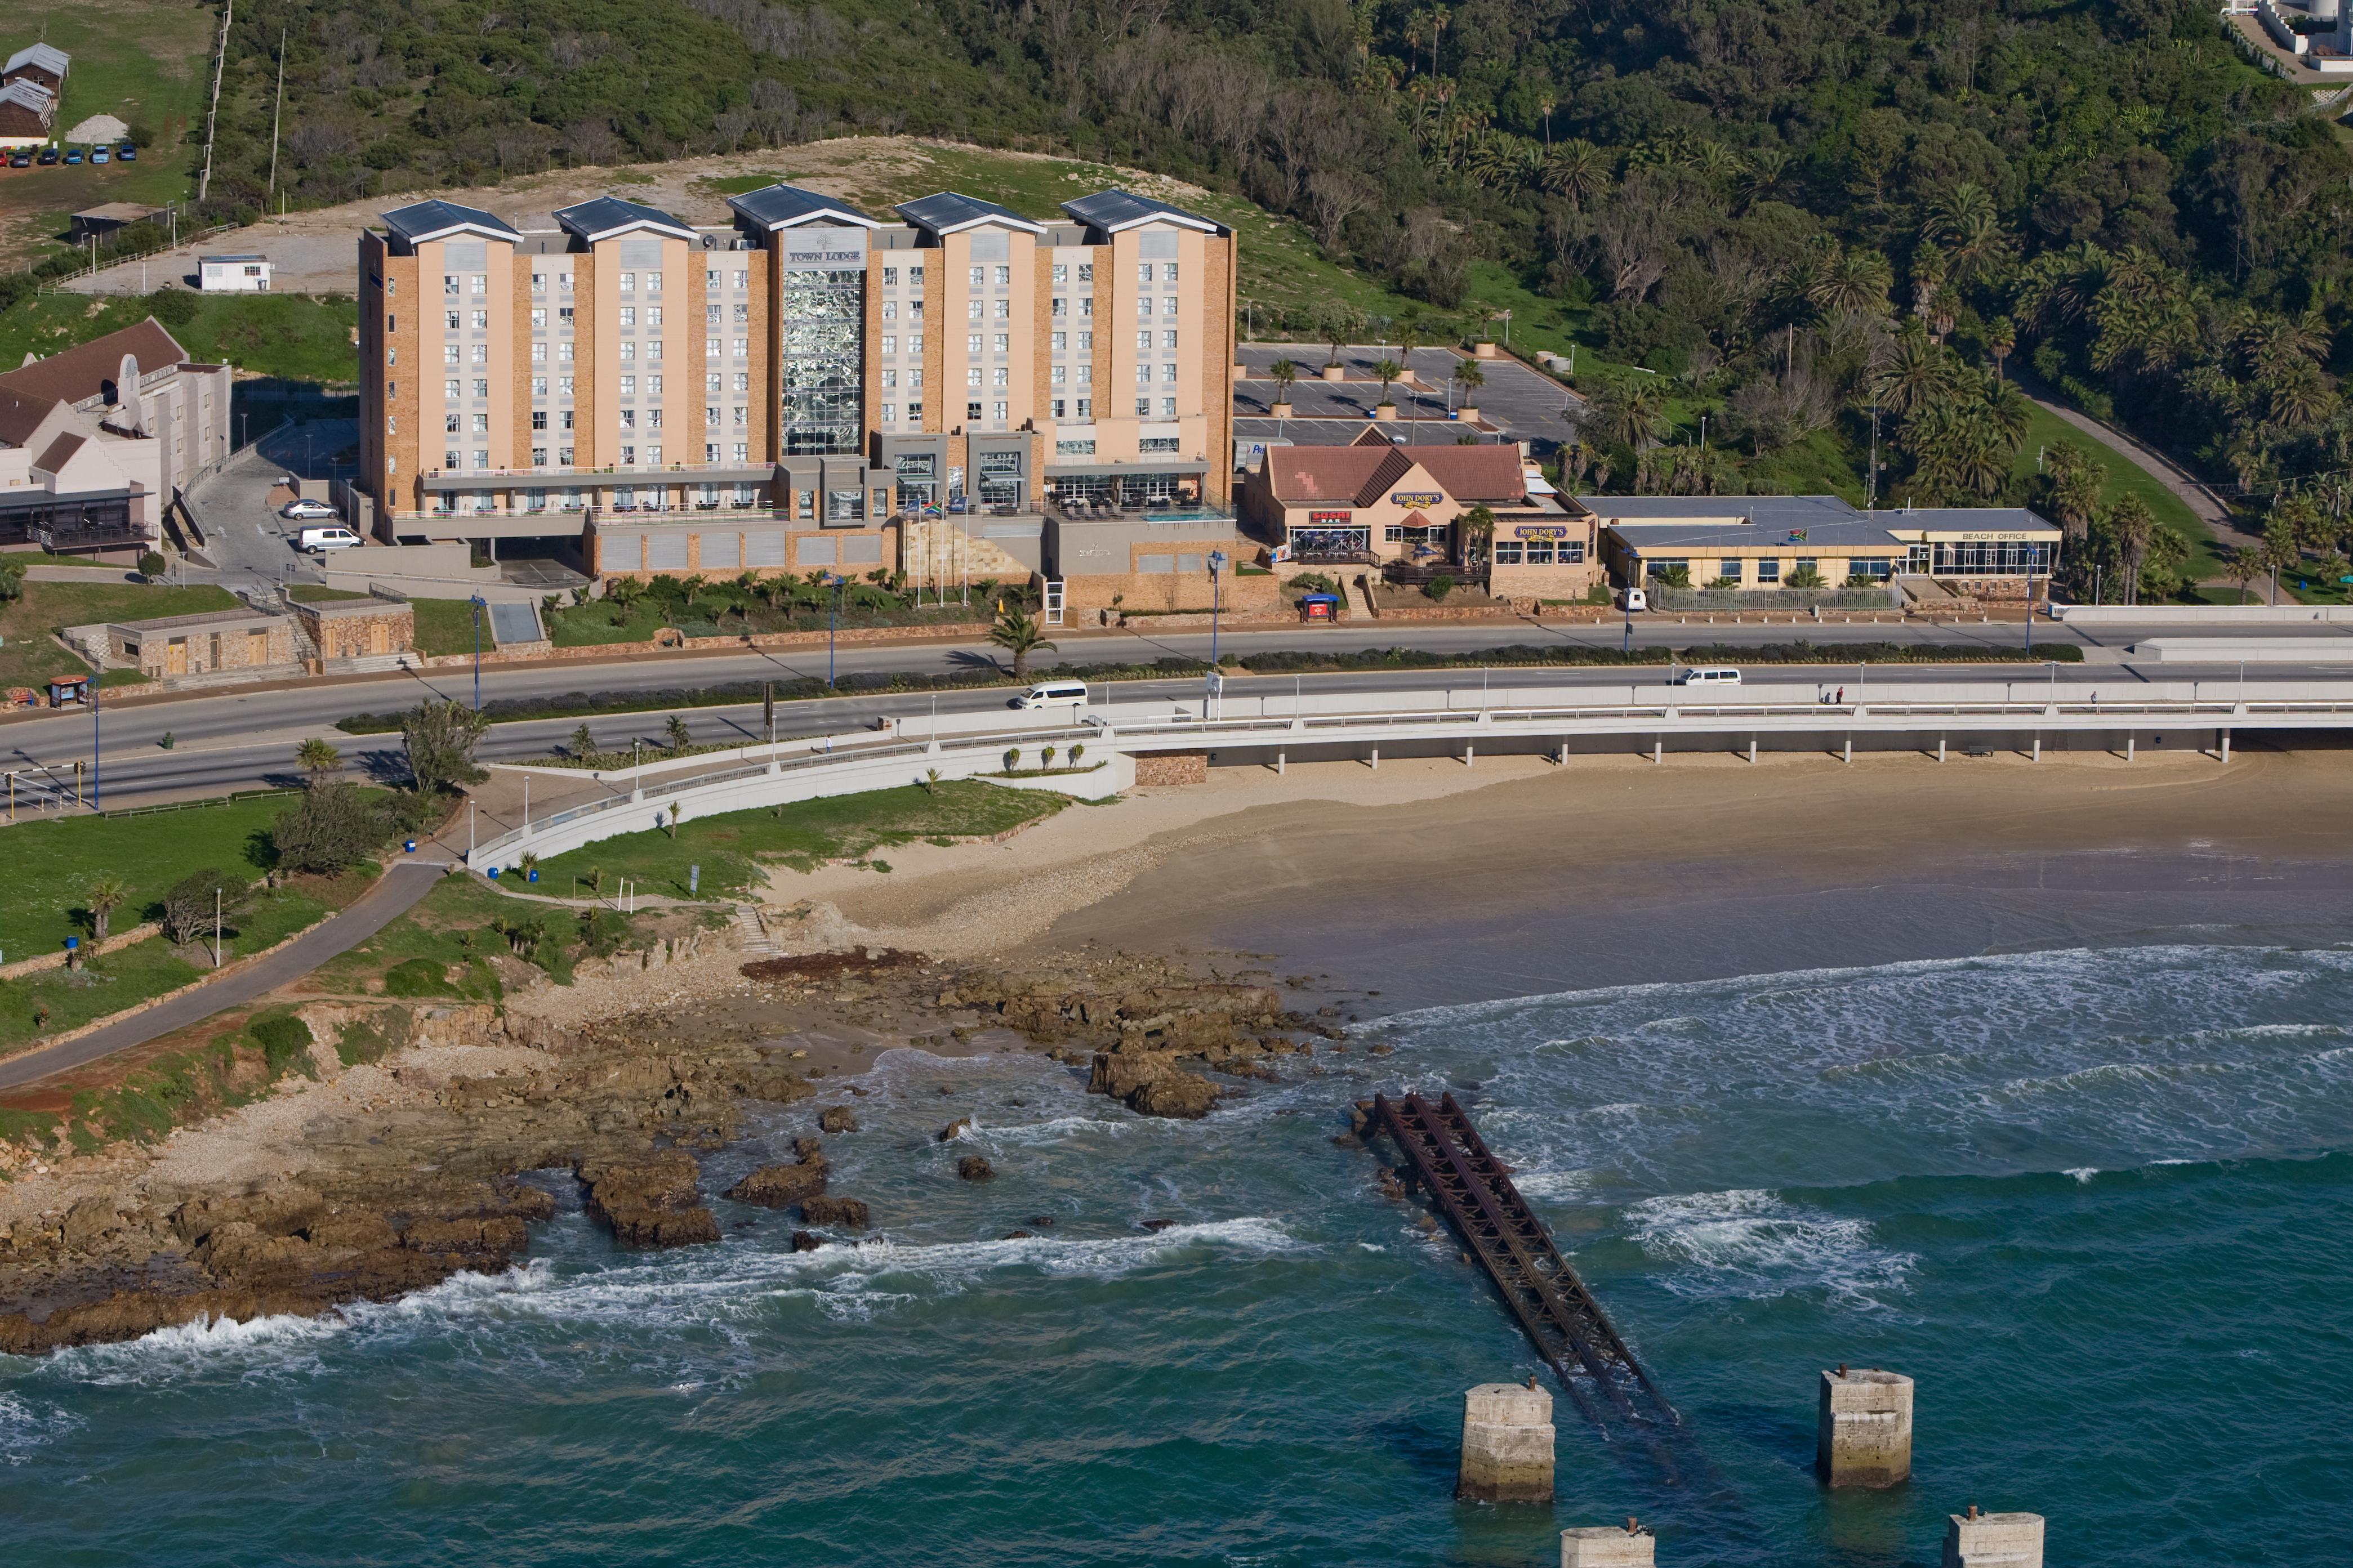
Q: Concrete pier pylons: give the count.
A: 4